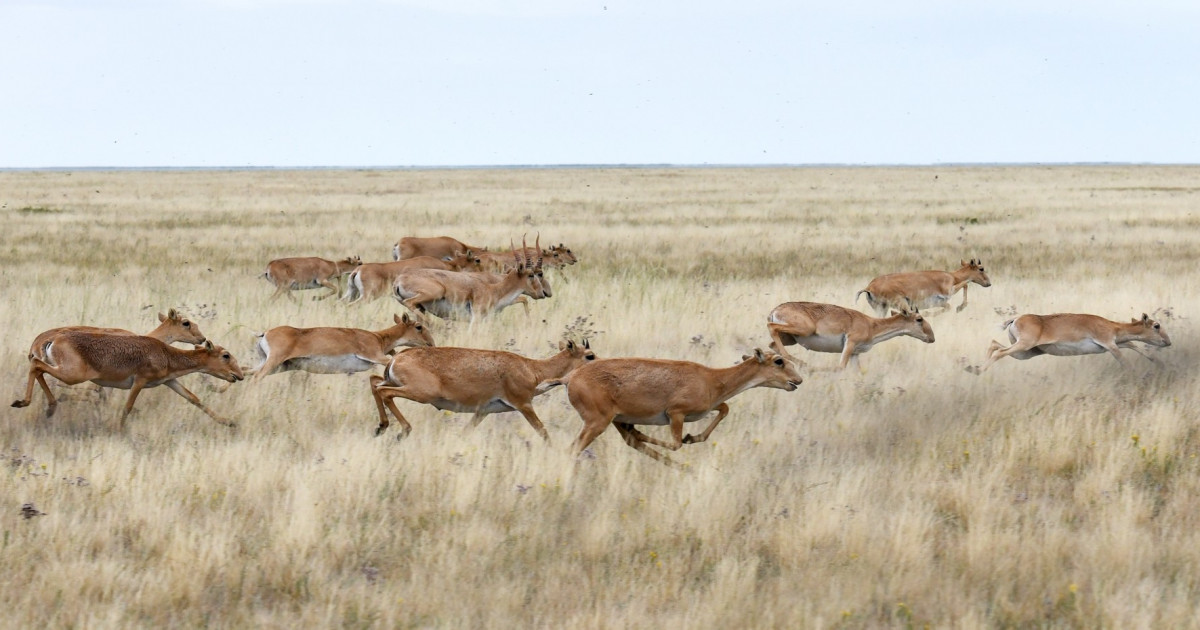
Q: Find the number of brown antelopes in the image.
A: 15